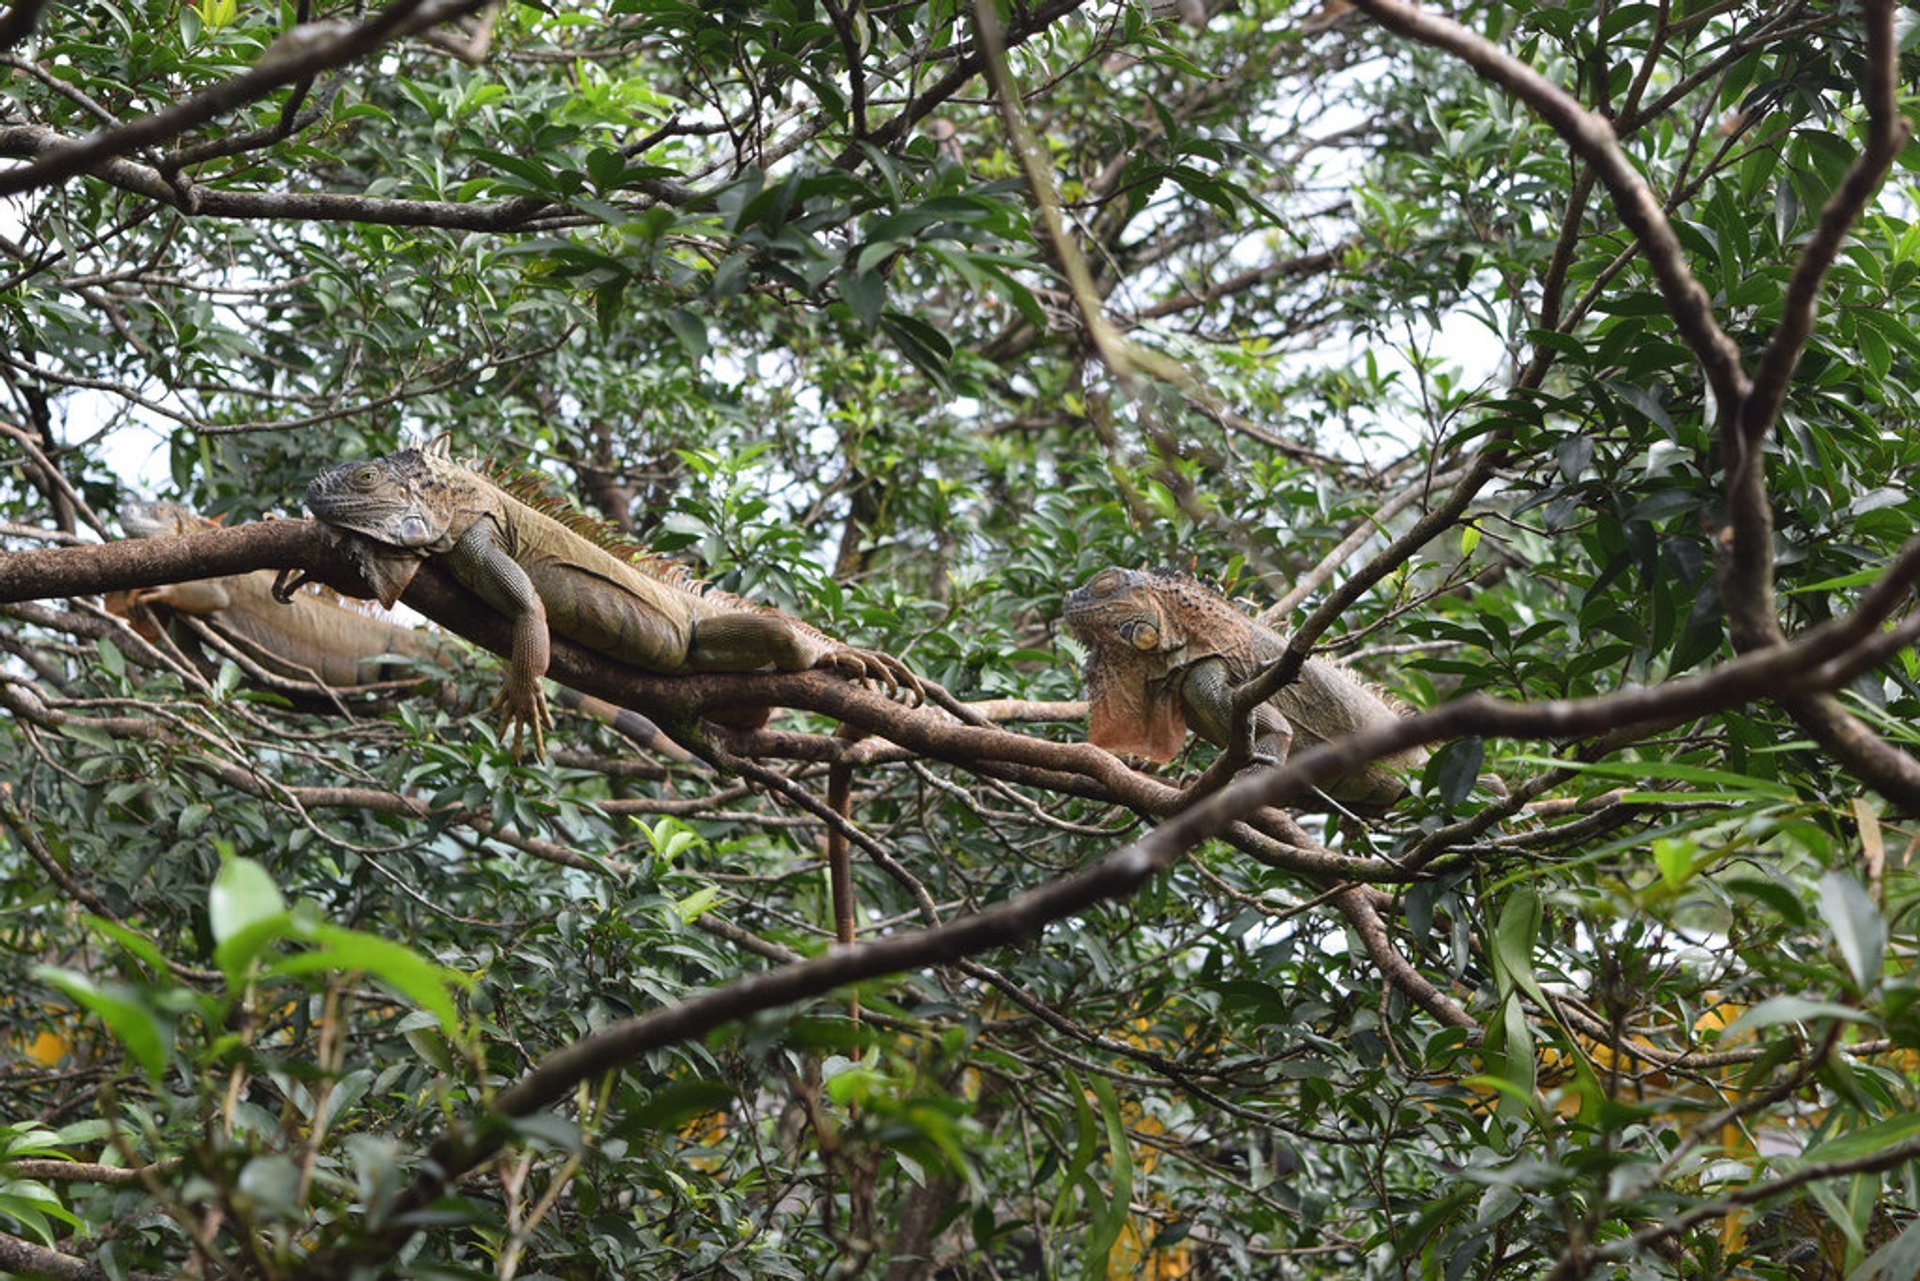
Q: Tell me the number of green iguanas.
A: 3